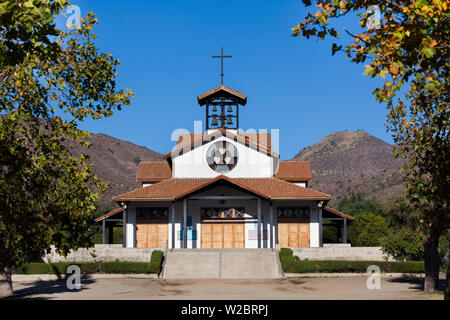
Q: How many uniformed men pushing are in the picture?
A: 0